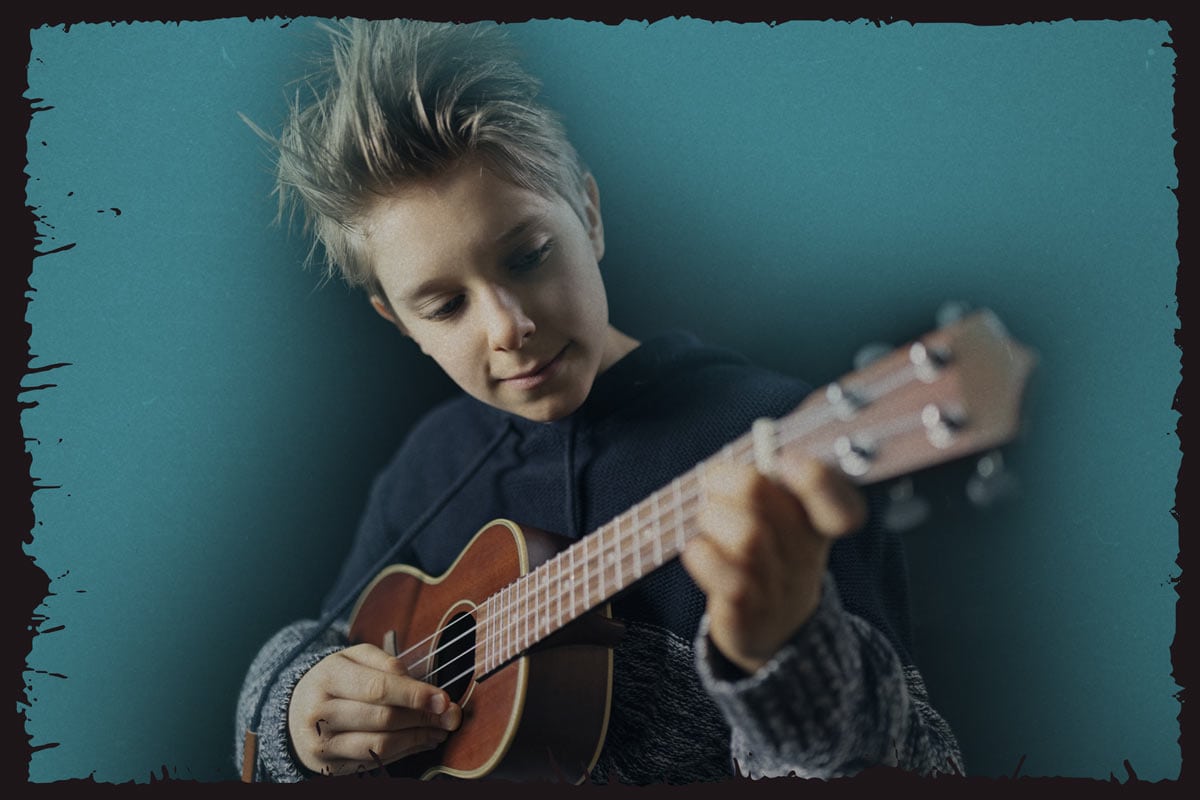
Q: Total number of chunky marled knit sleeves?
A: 2